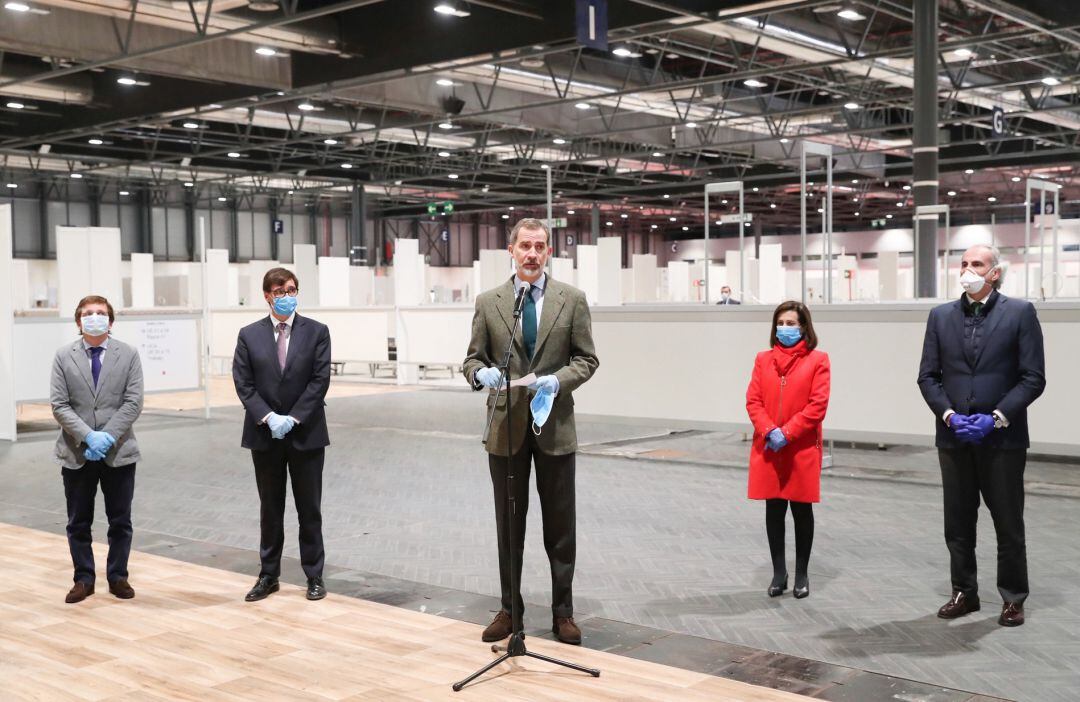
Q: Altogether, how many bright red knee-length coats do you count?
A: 1